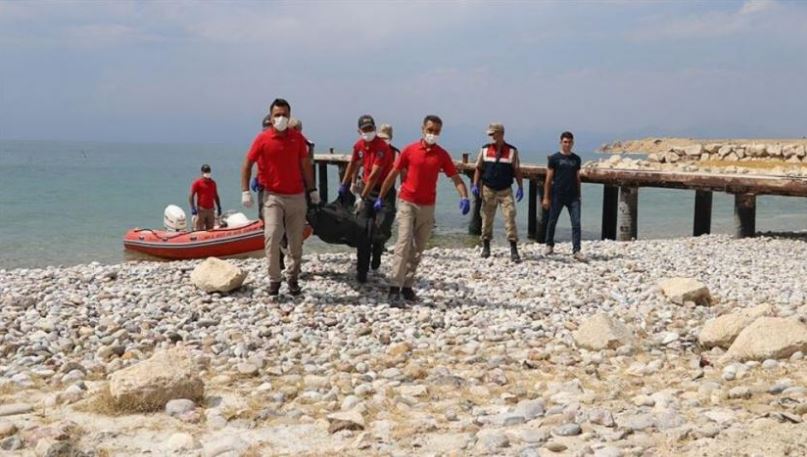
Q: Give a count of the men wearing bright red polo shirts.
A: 4